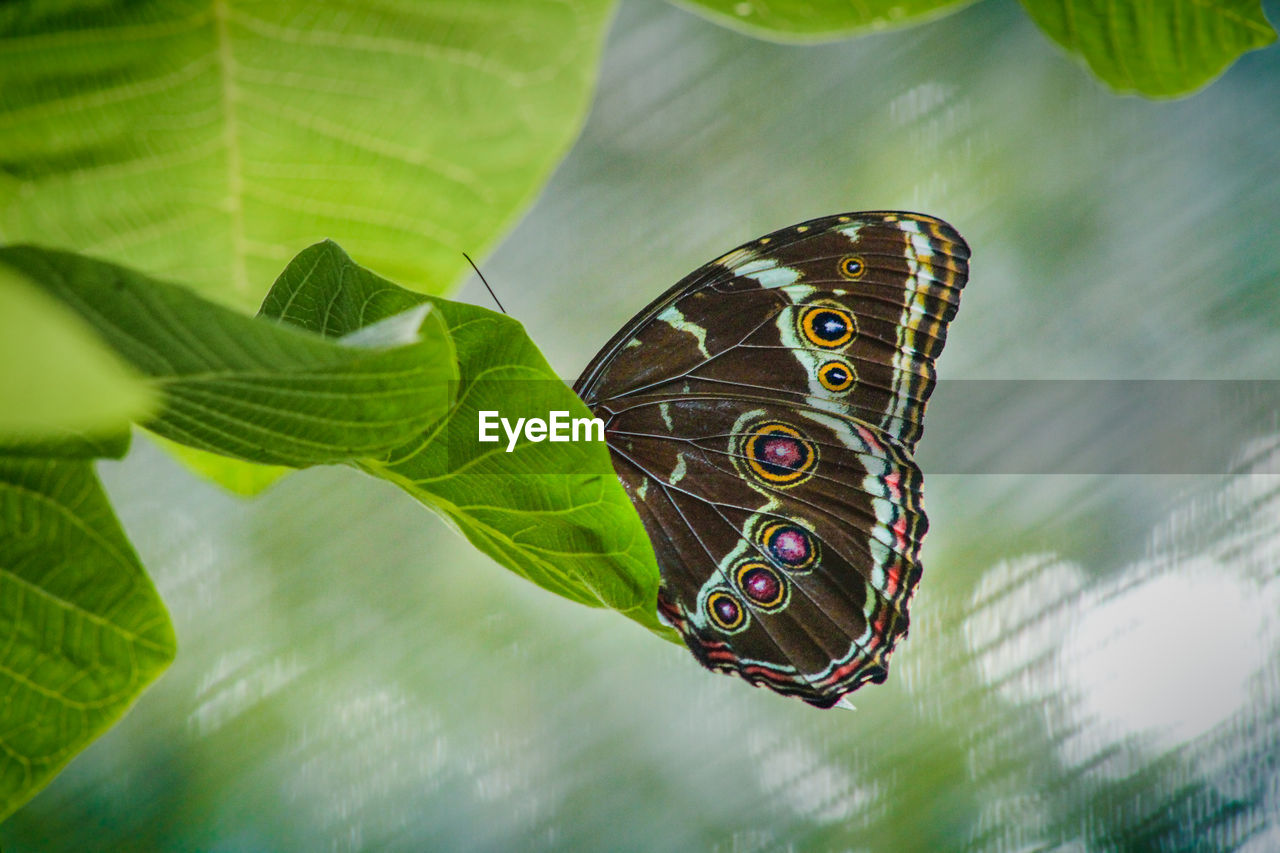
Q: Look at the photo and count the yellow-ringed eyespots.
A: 7